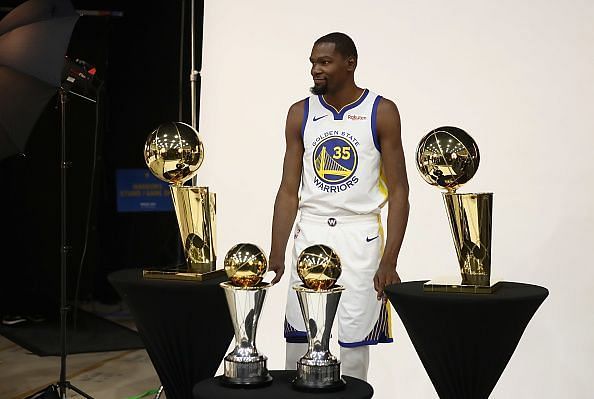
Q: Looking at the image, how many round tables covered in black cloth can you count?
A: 3